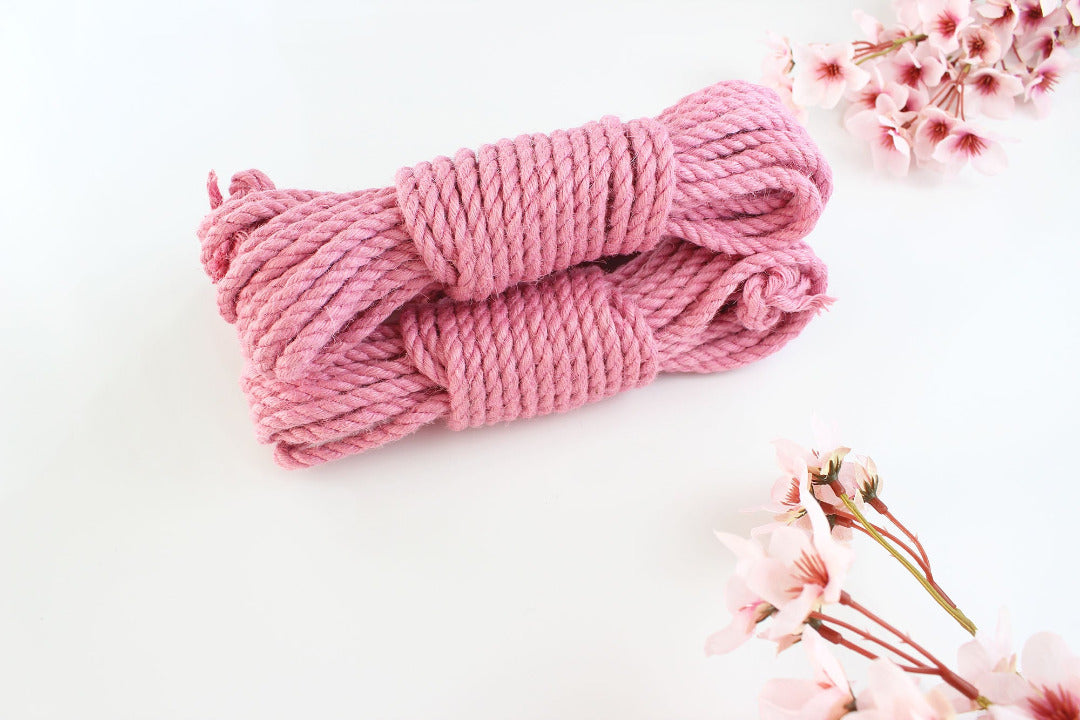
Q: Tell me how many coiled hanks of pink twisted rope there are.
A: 2